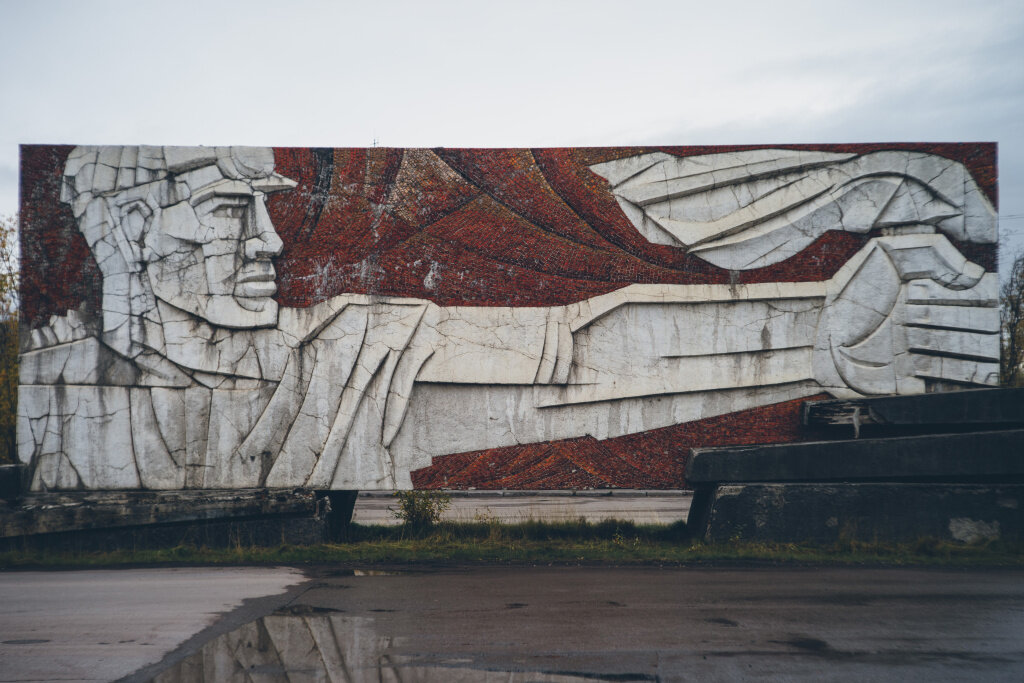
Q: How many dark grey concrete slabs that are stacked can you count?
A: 3